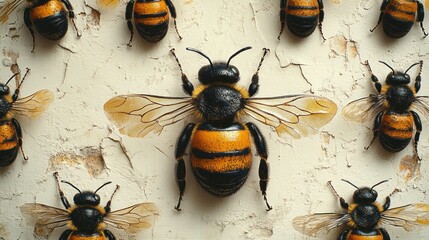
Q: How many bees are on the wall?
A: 9